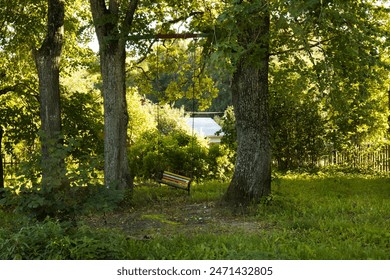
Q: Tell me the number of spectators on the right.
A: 0